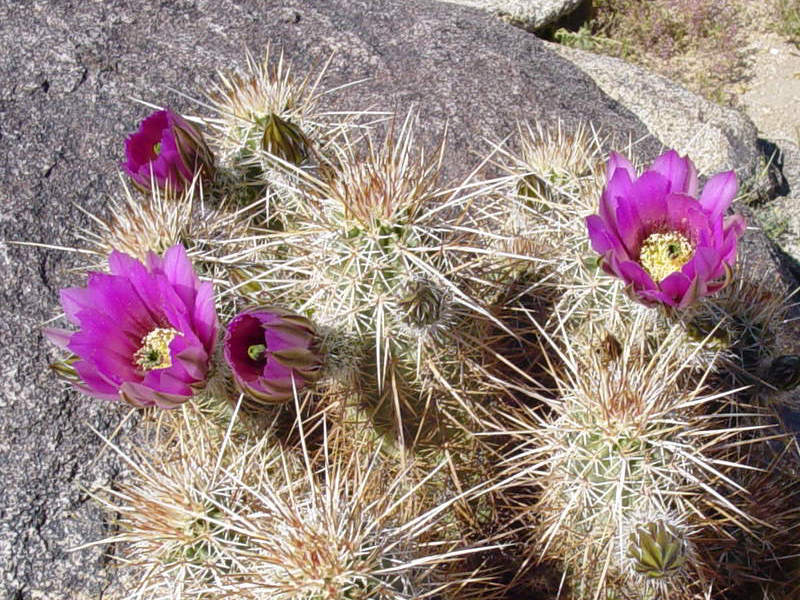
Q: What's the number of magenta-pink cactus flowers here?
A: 4